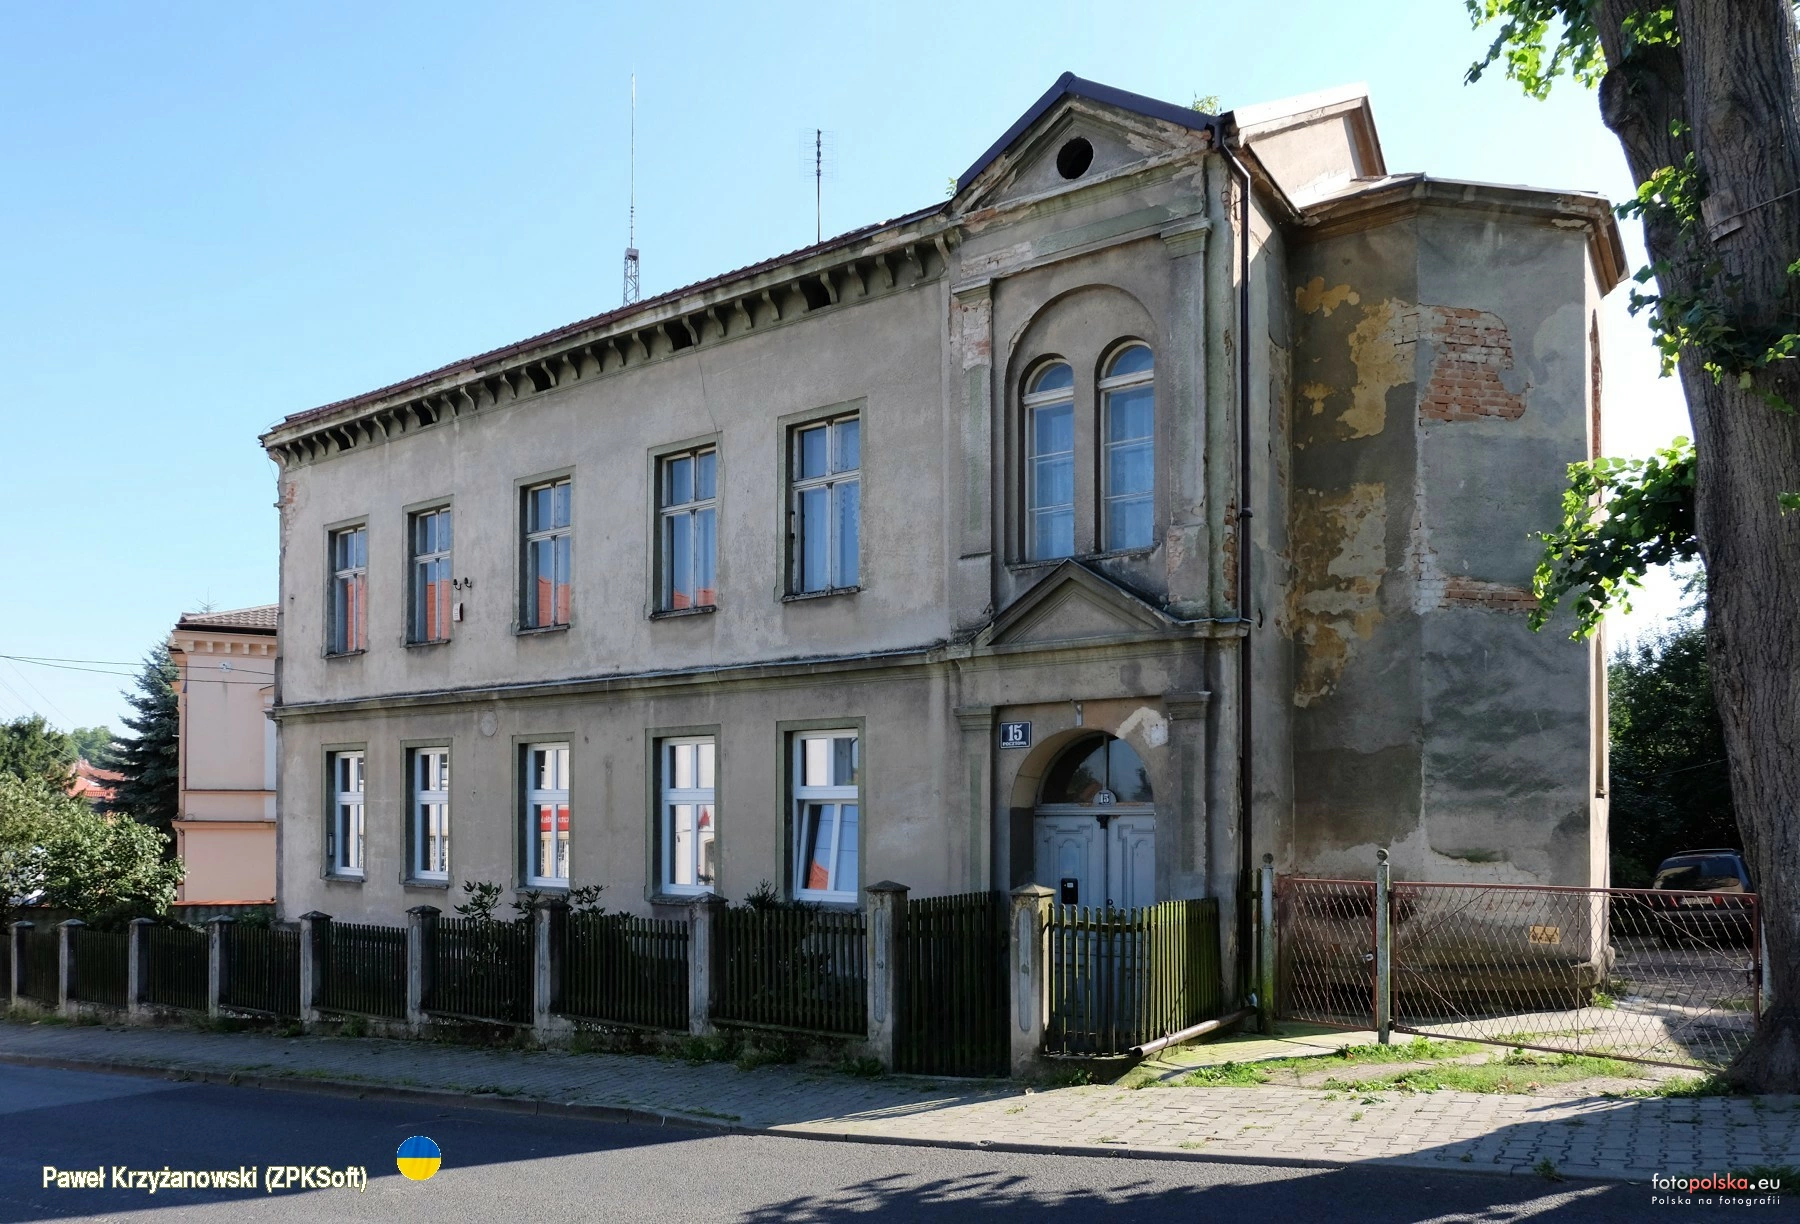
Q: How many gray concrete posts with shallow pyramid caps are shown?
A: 10